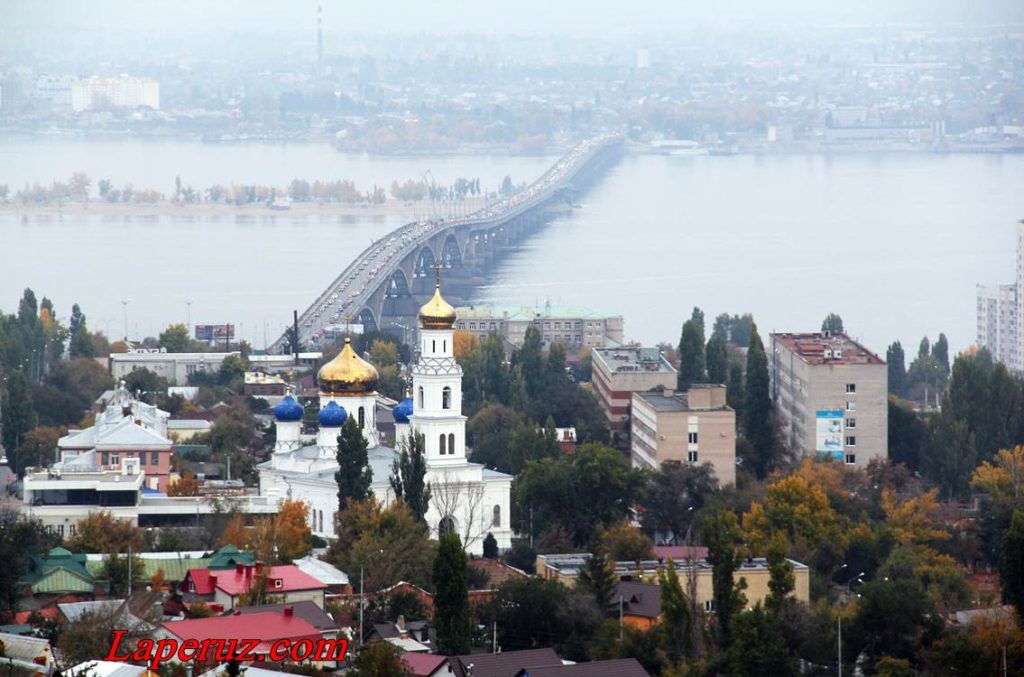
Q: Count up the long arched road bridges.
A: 1